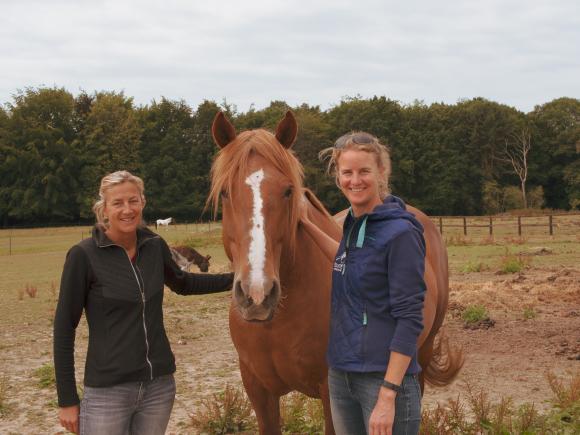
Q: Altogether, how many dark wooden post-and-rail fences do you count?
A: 1